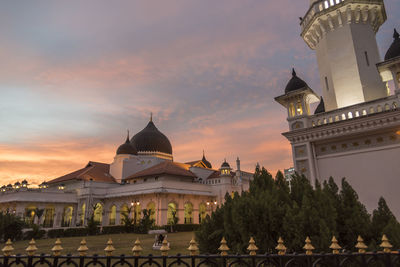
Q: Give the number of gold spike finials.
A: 15